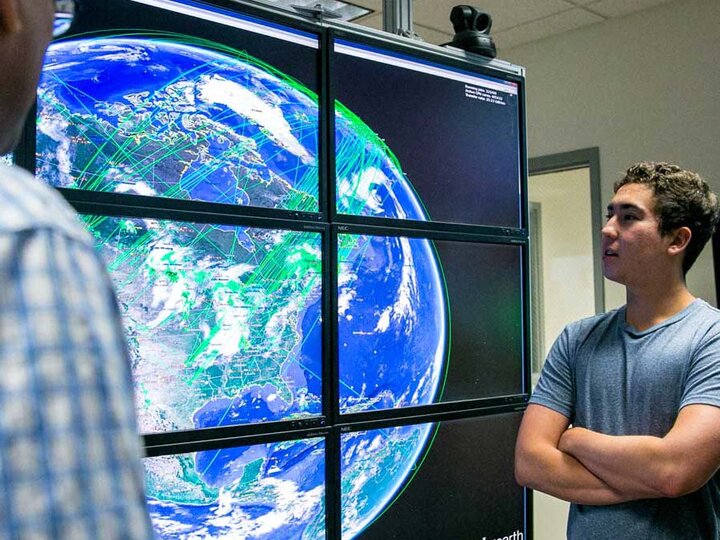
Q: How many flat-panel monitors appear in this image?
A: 6